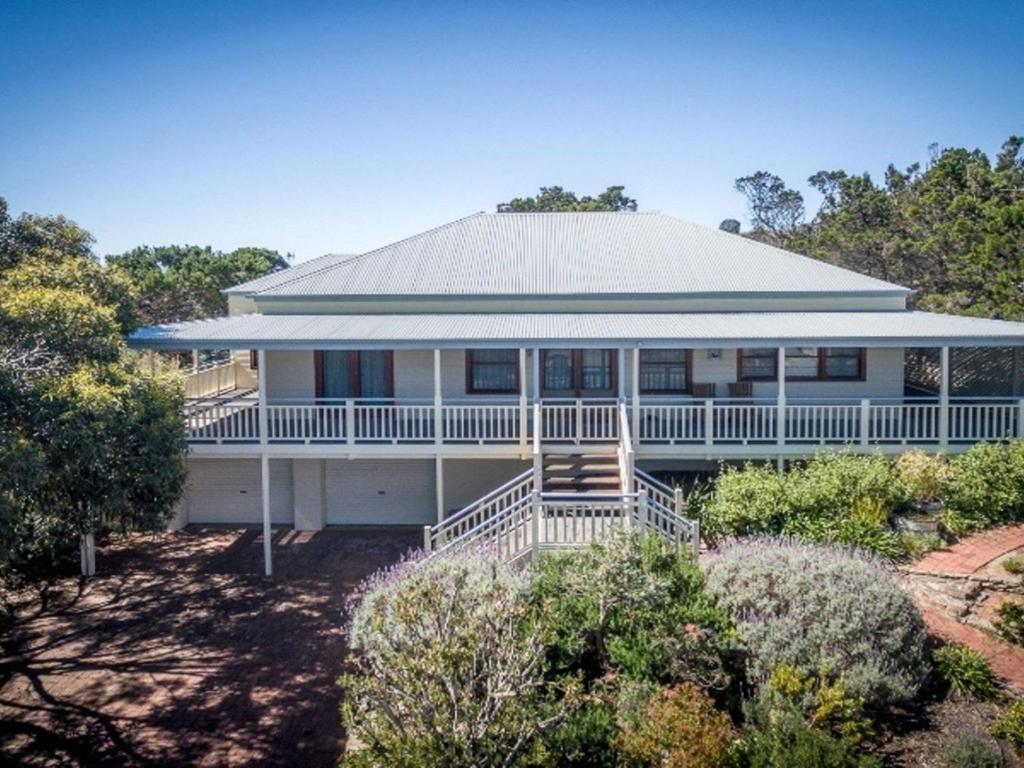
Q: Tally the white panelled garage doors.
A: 2